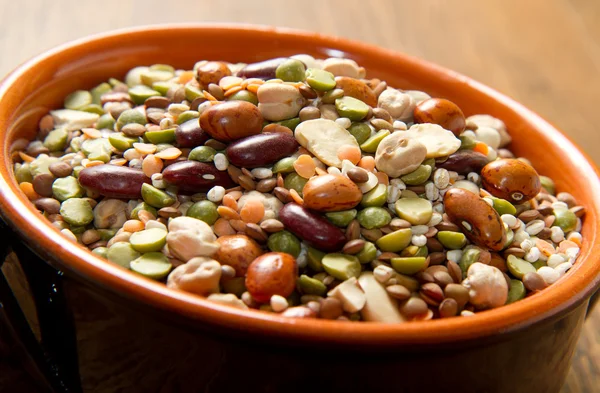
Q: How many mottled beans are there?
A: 9